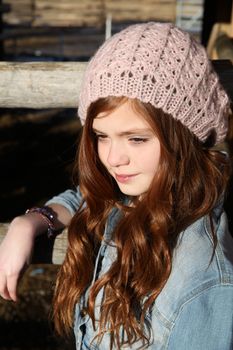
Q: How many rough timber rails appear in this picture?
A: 2